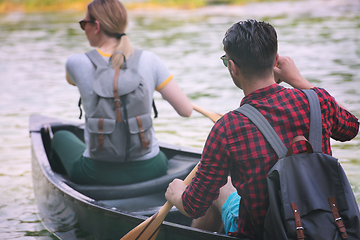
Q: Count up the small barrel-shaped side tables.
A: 0